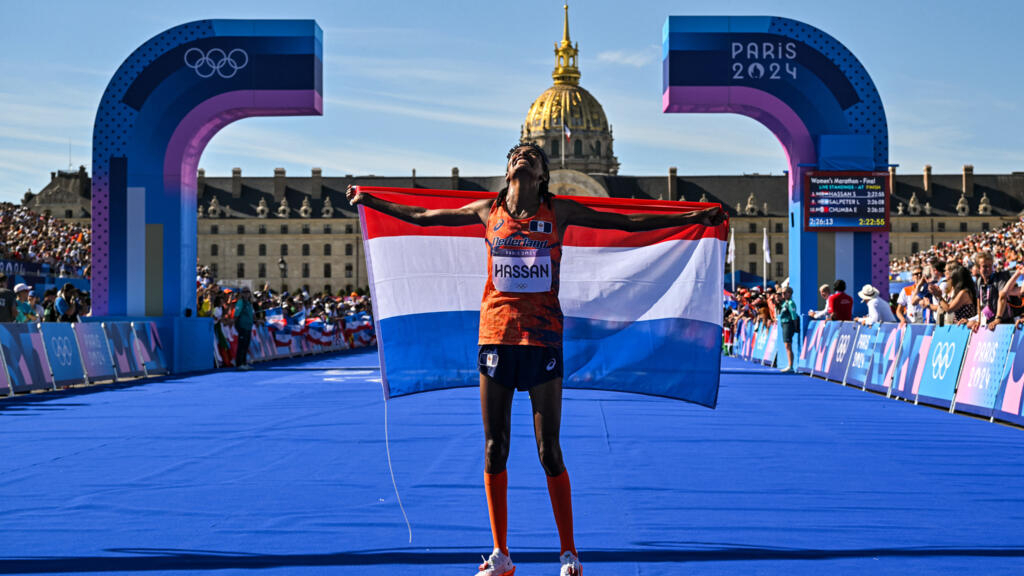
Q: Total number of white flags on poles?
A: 2